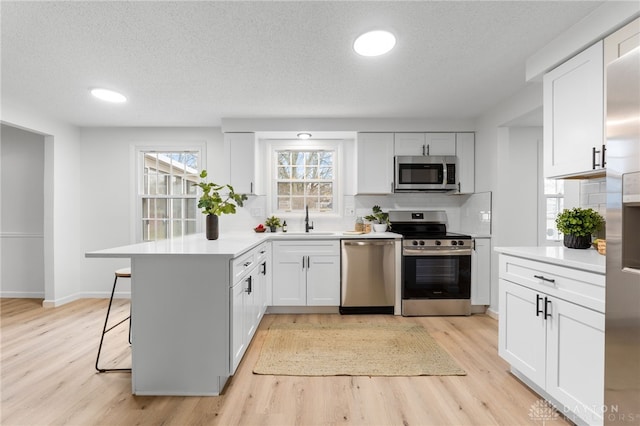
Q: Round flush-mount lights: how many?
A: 3